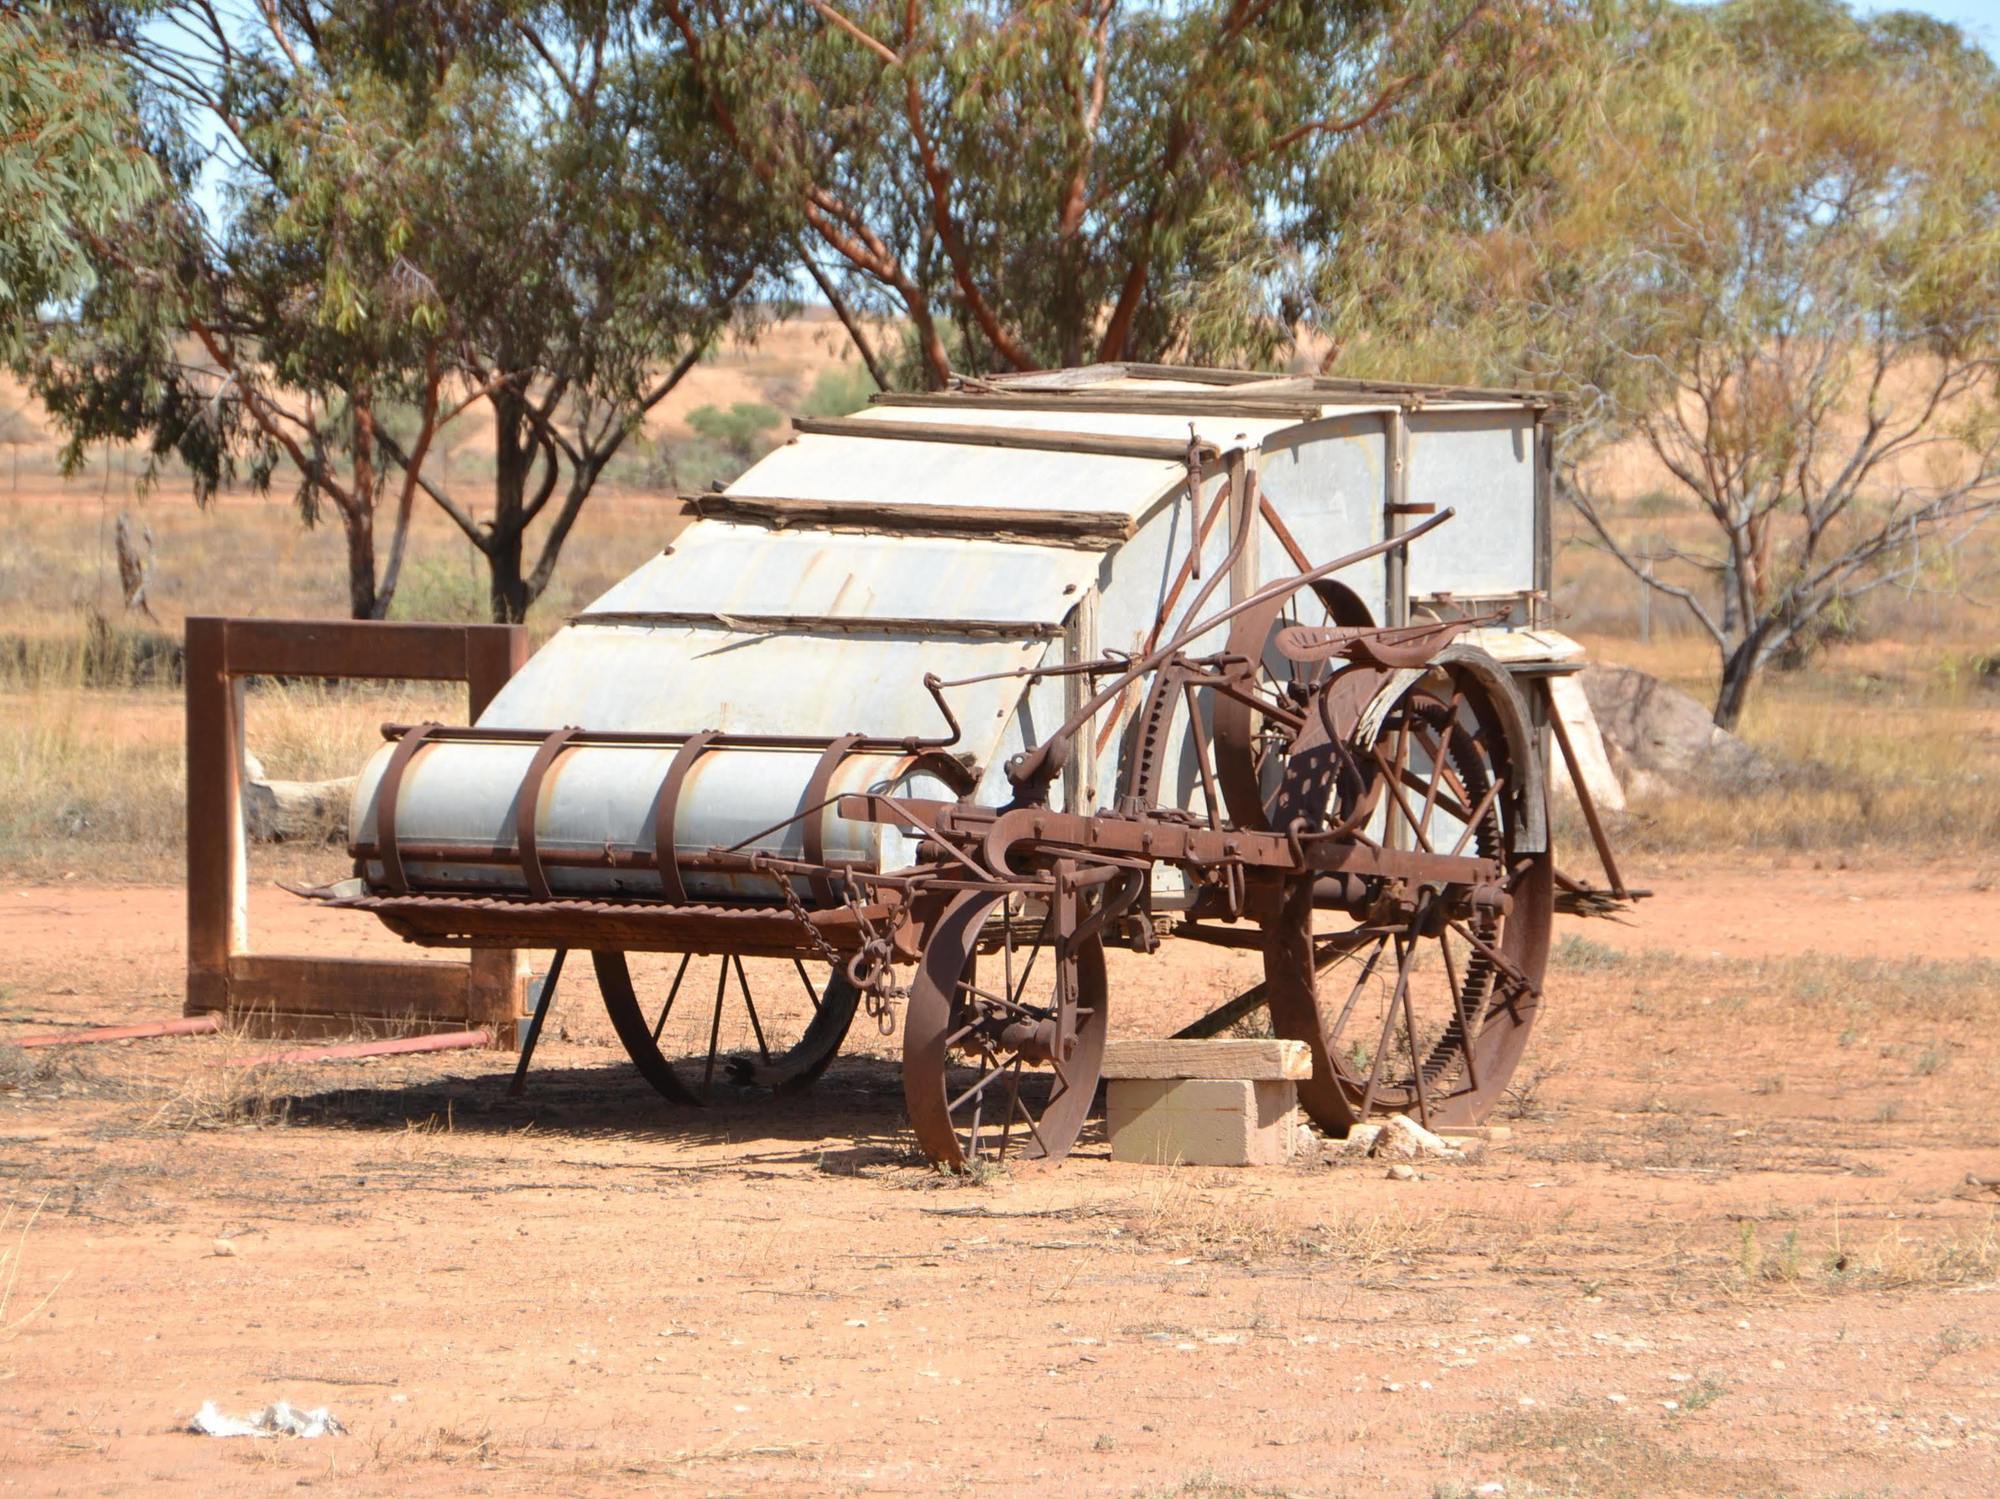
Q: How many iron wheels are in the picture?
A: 4